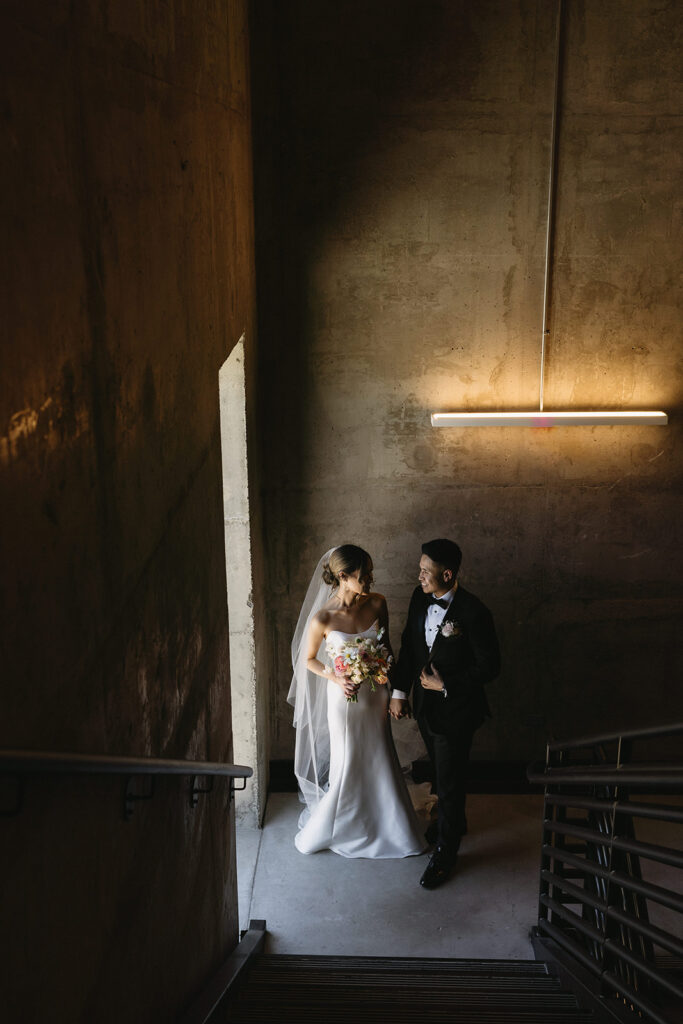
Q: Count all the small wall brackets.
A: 4